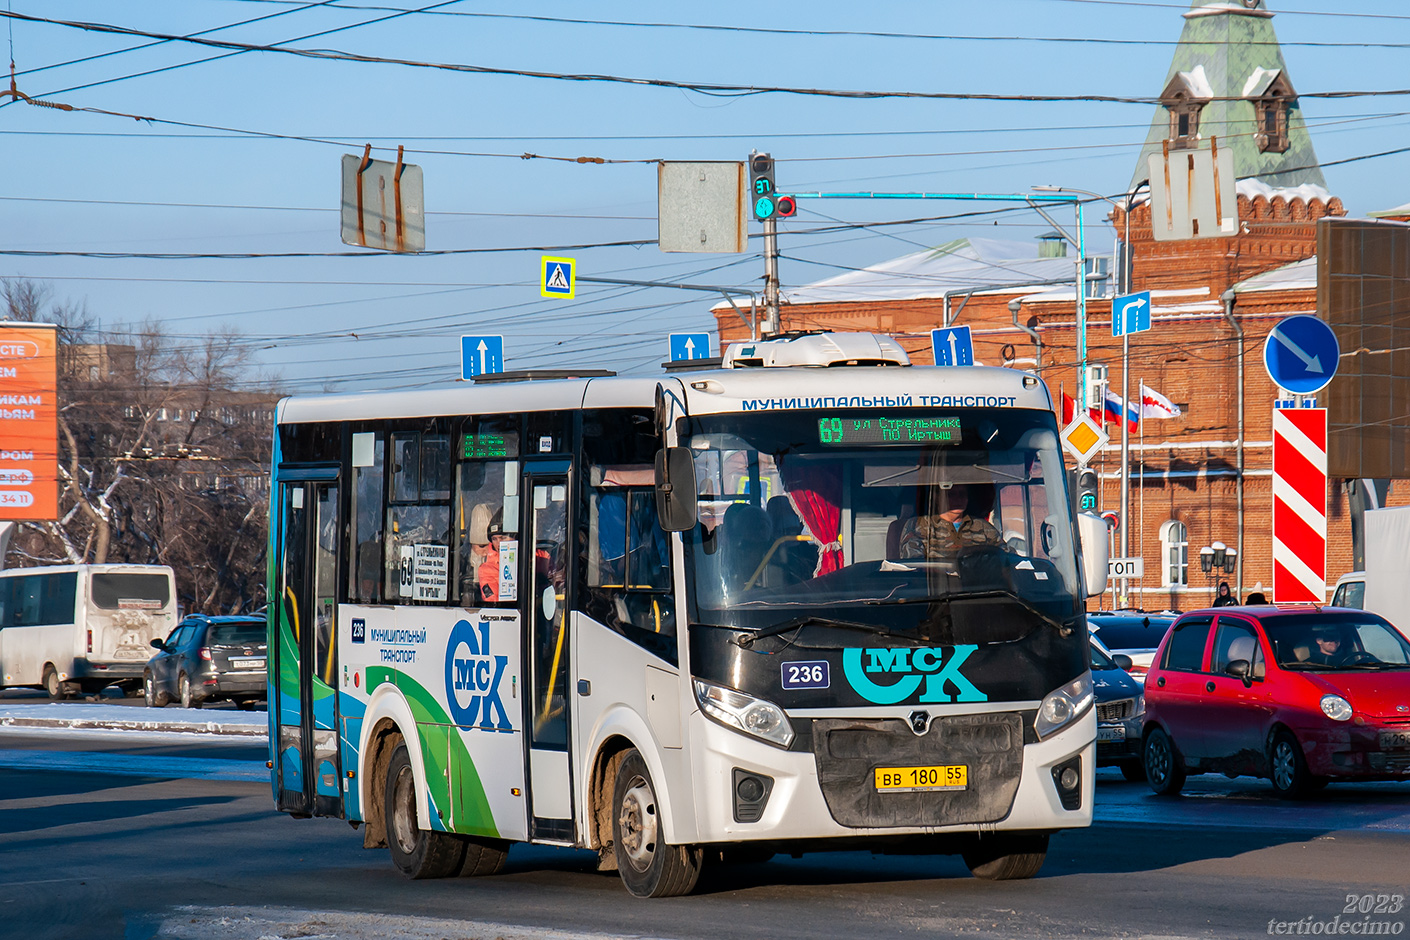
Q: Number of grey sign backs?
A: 3